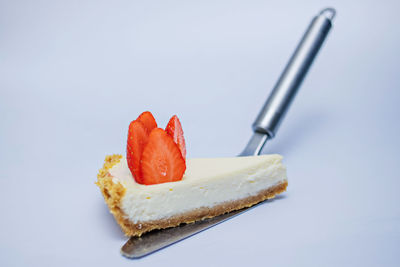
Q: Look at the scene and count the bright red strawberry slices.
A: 4